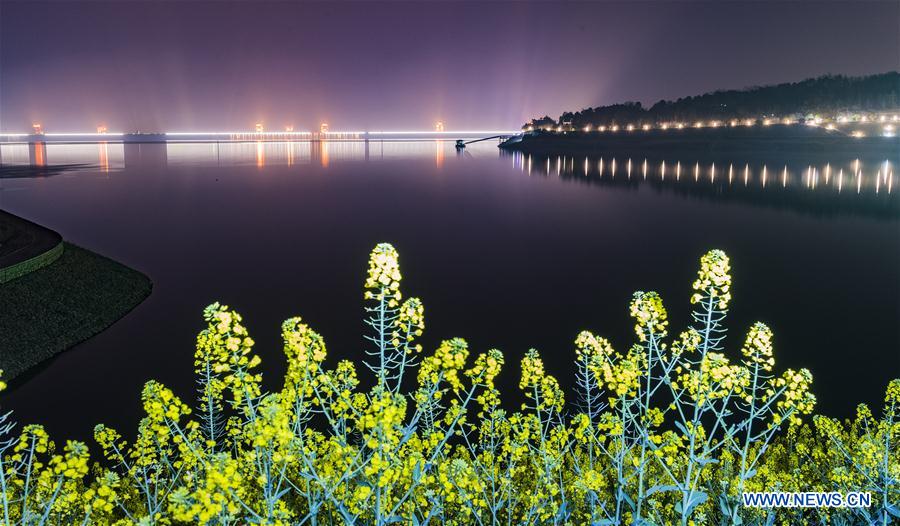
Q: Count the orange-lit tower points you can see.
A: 6